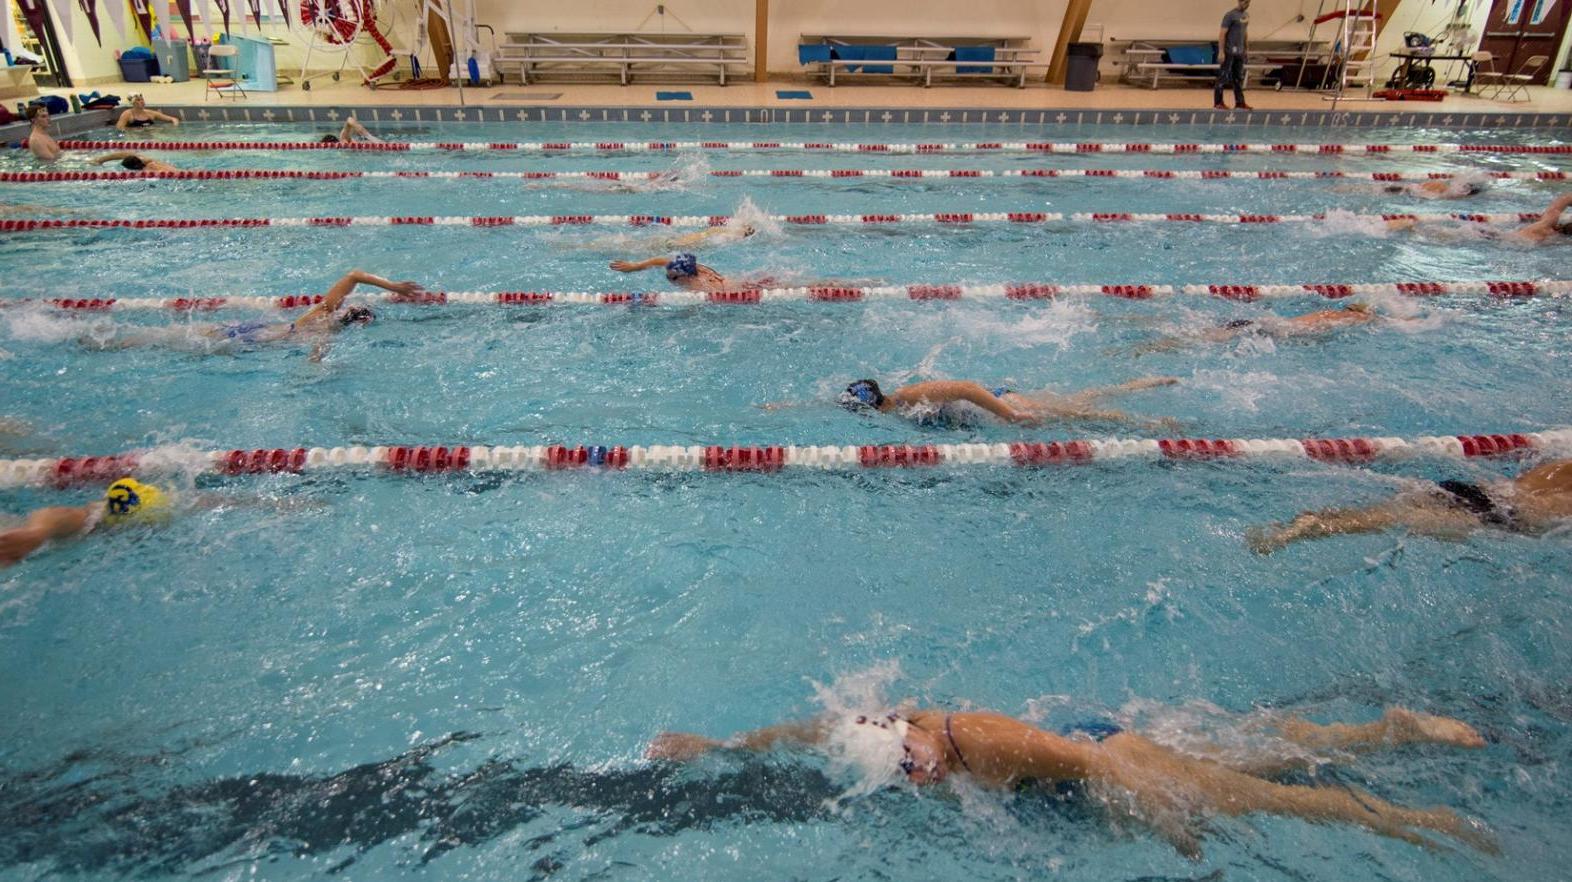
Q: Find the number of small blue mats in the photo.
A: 2